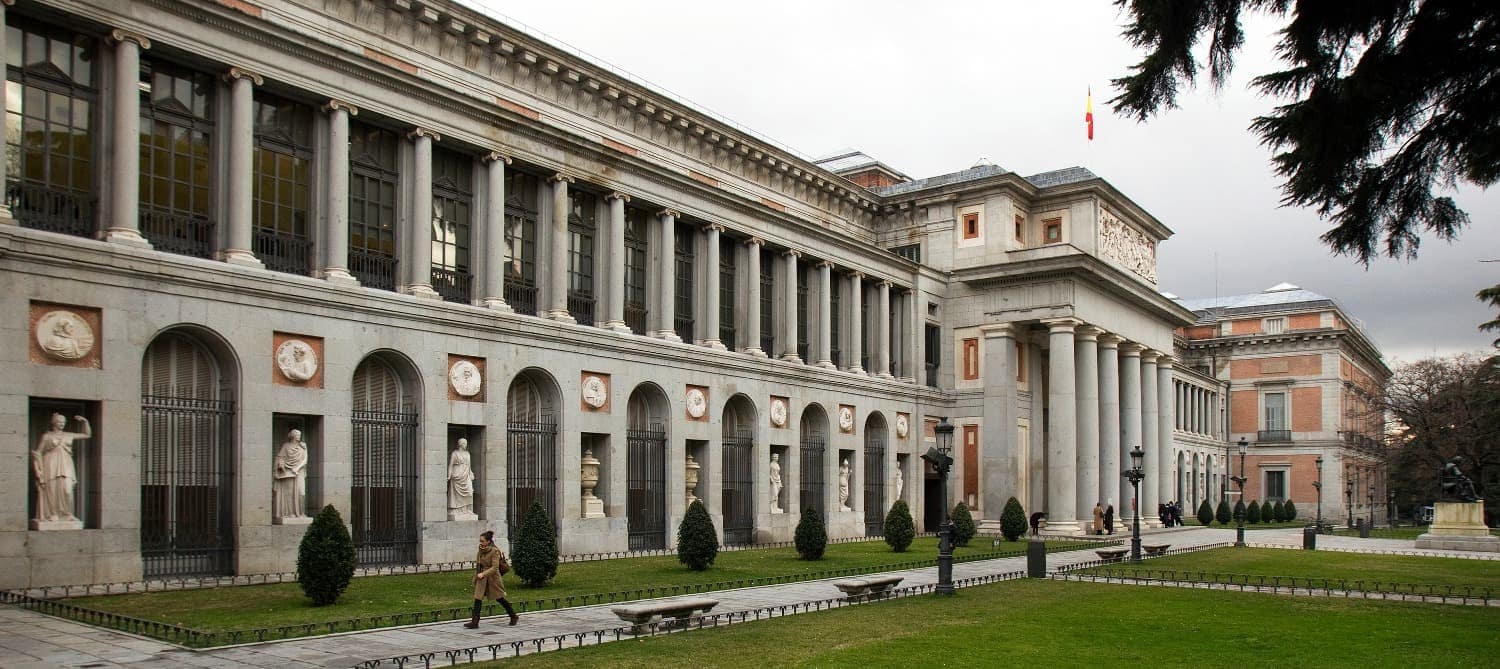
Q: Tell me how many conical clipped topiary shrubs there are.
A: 14